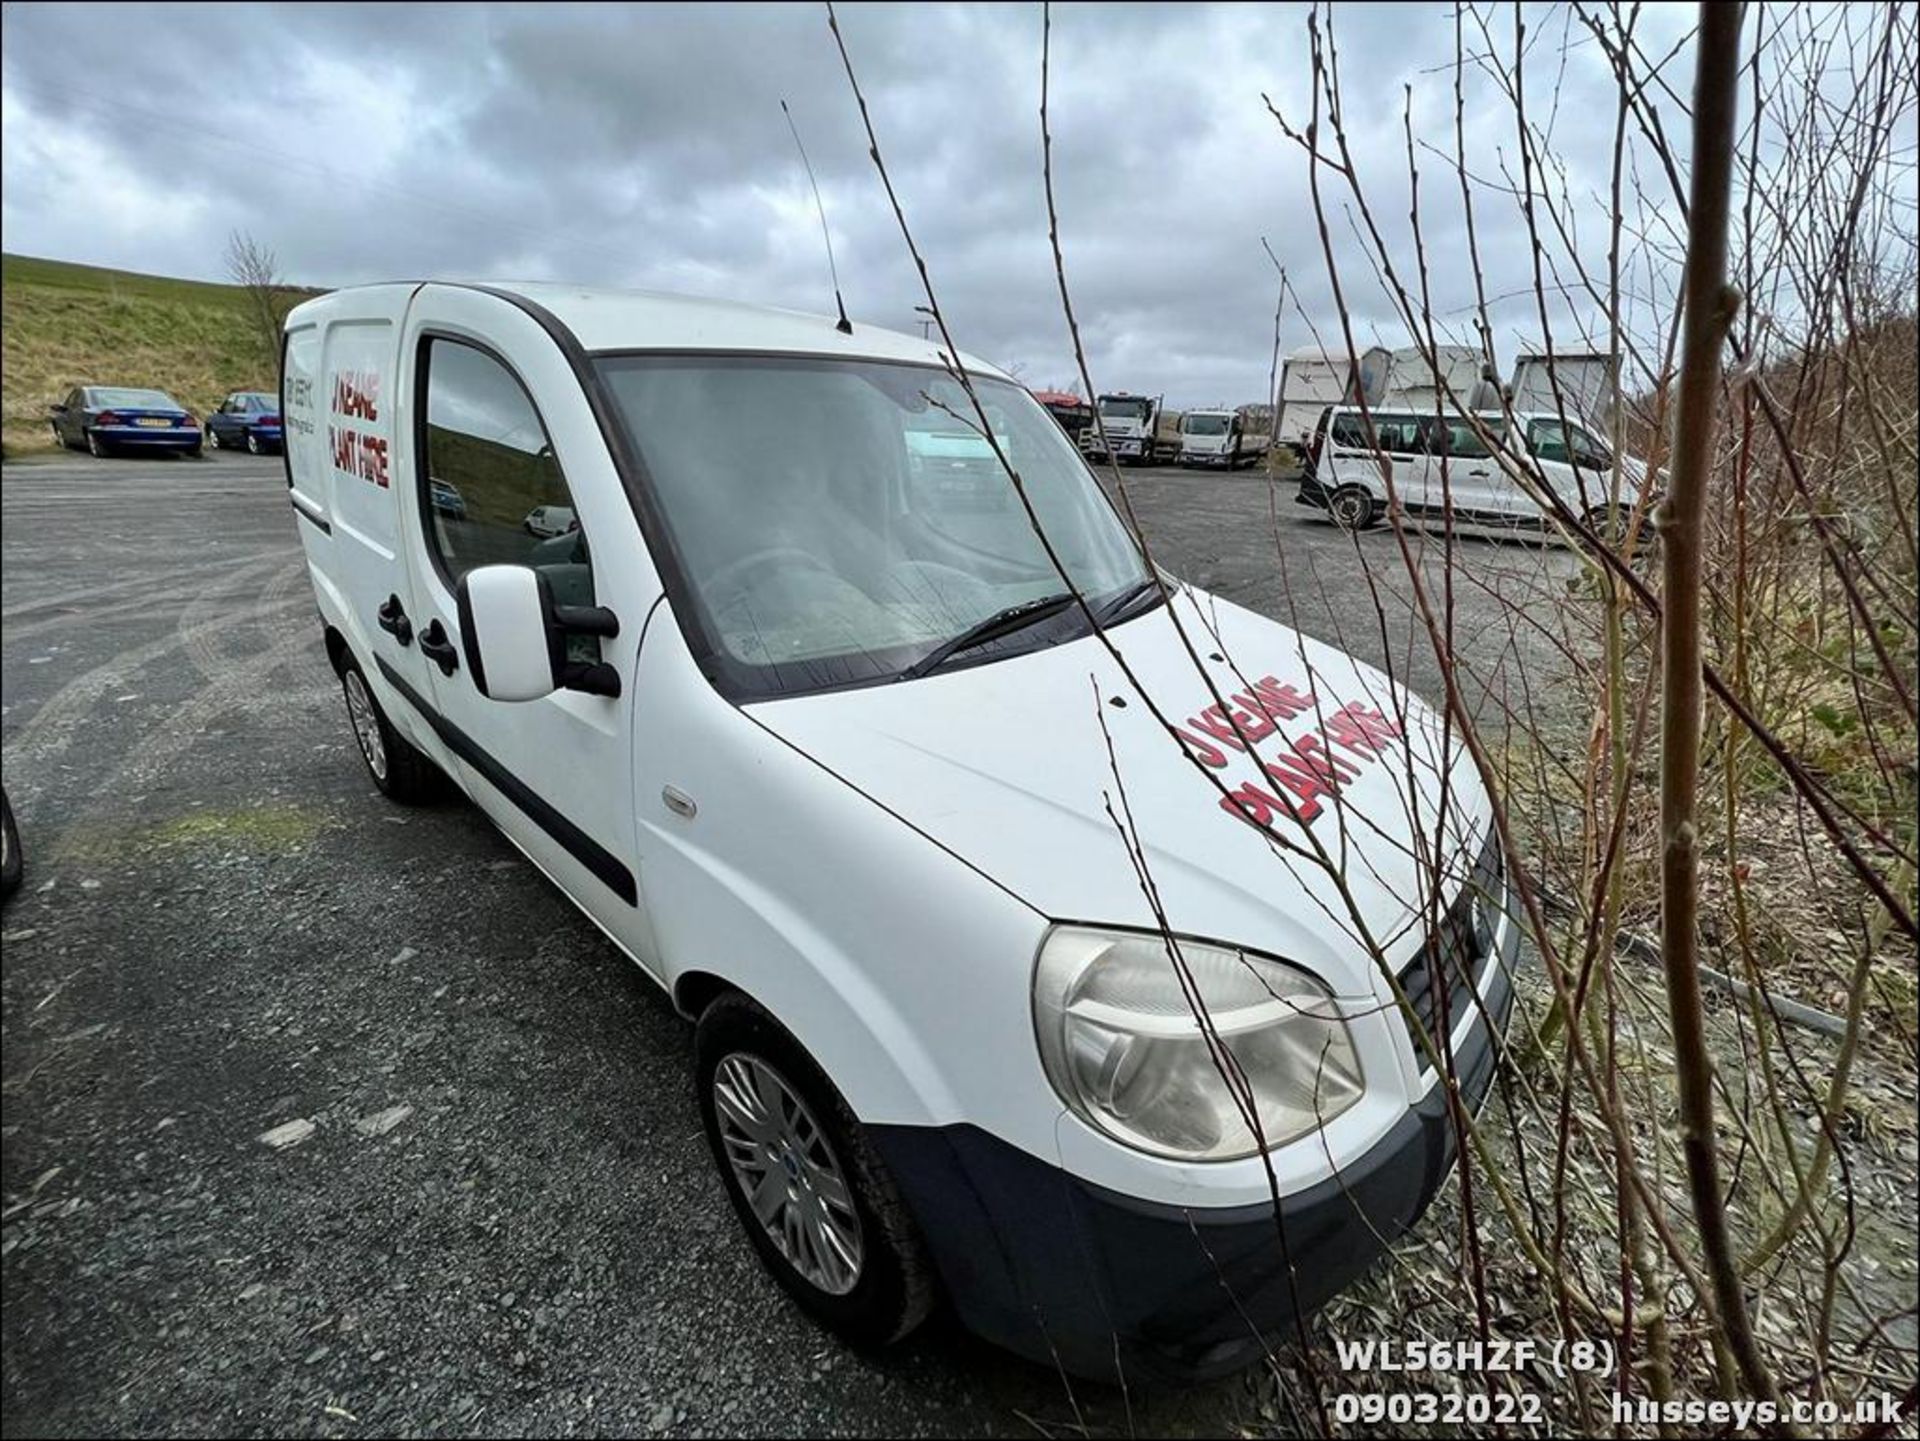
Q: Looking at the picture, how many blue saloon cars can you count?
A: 2